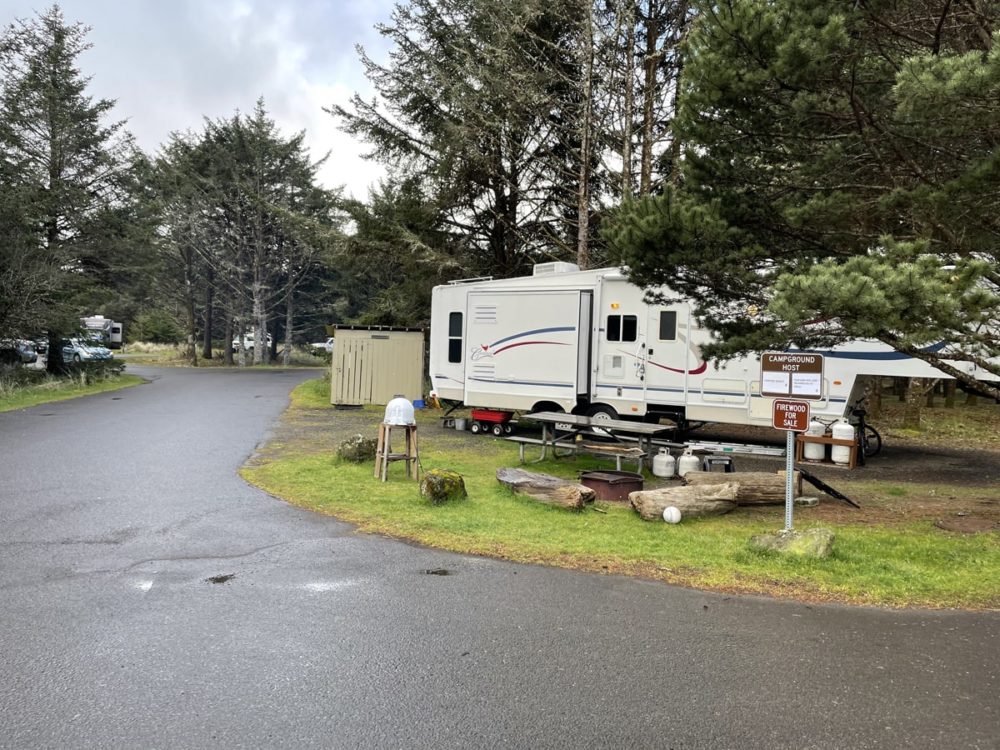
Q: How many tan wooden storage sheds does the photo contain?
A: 1